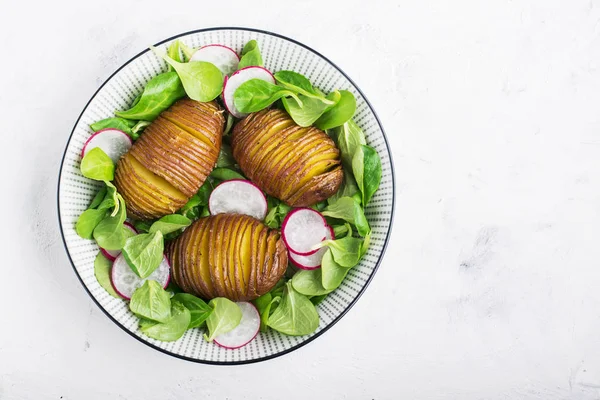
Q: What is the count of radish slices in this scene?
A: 9